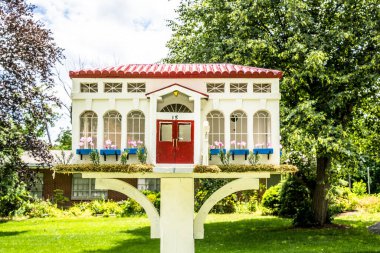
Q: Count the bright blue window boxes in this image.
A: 6